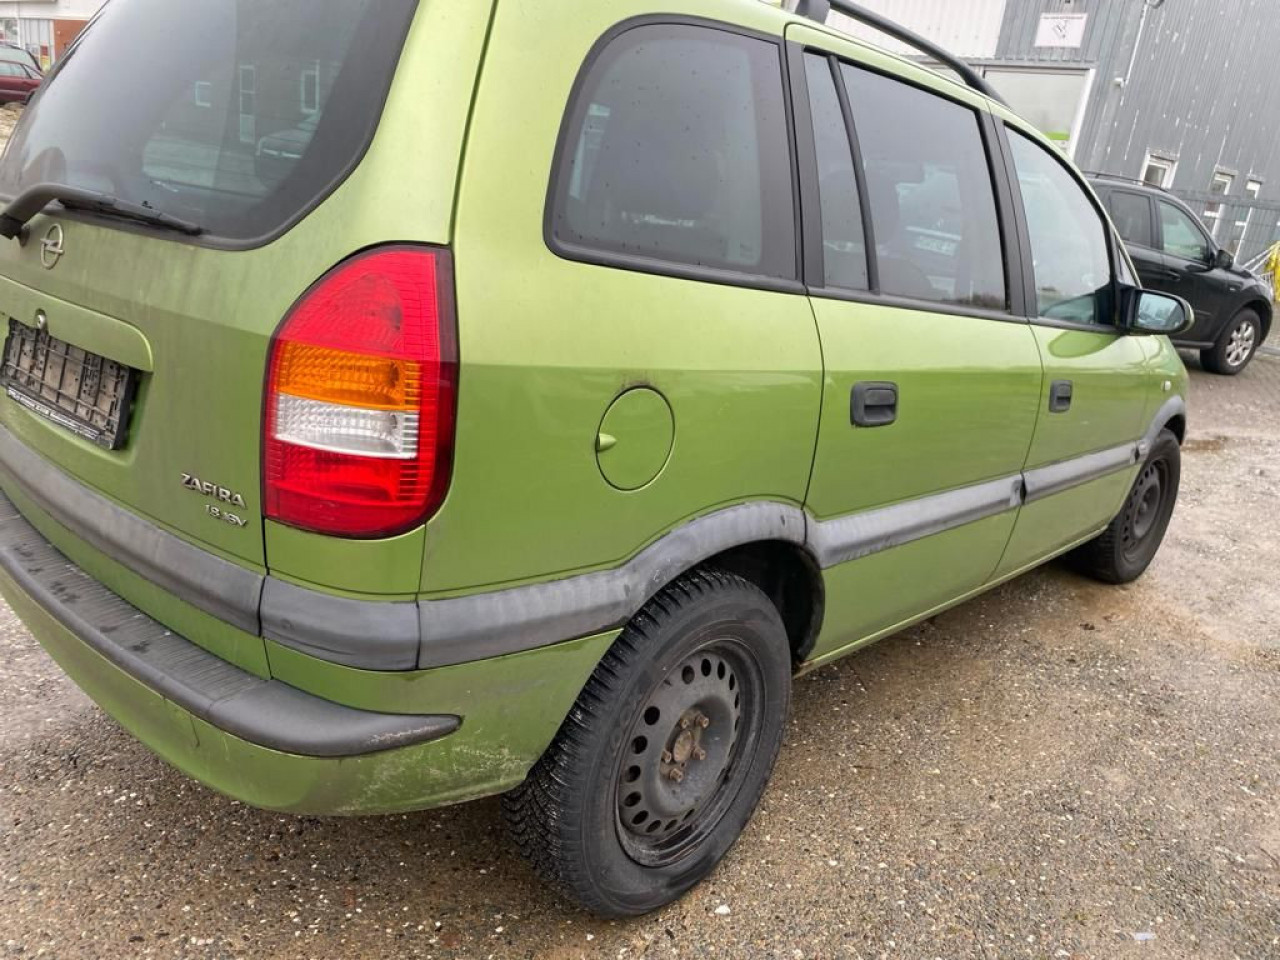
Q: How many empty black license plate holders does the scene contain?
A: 1